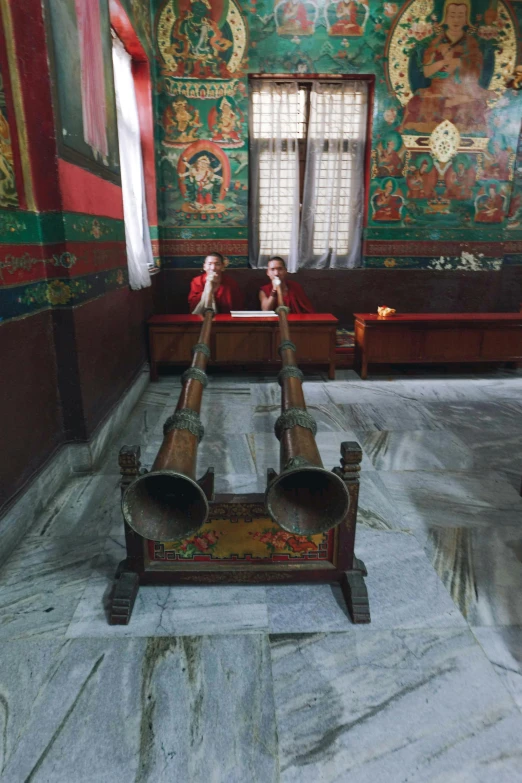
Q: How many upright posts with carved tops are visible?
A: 2